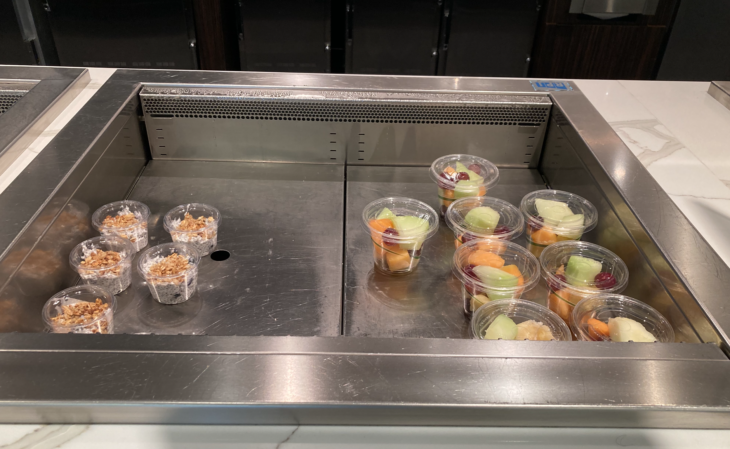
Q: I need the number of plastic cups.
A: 13